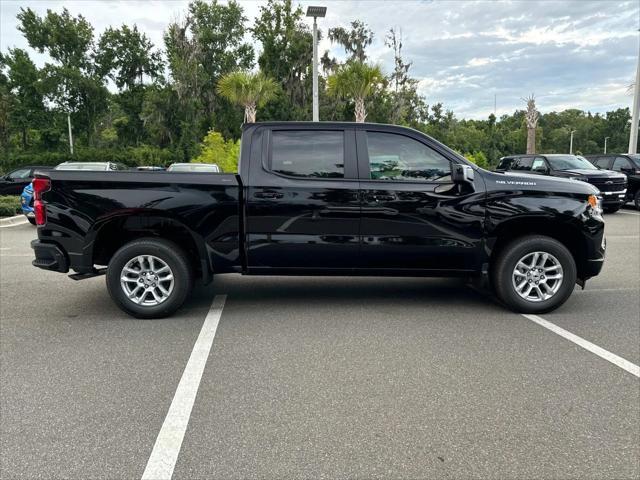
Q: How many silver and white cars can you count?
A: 2